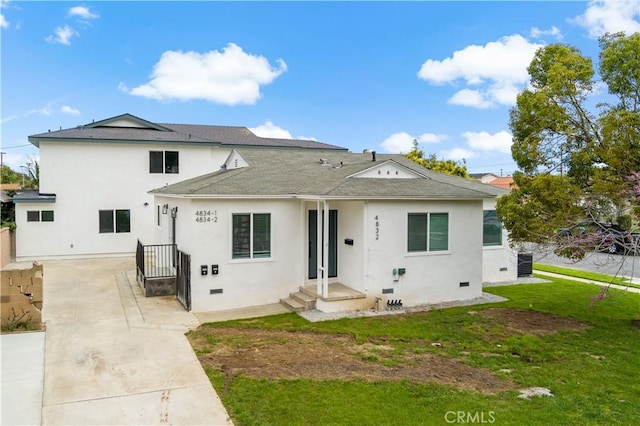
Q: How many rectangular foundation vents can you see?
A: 4